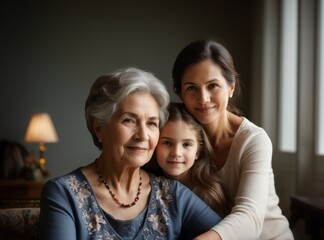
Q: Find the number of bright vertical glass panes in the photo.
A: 2